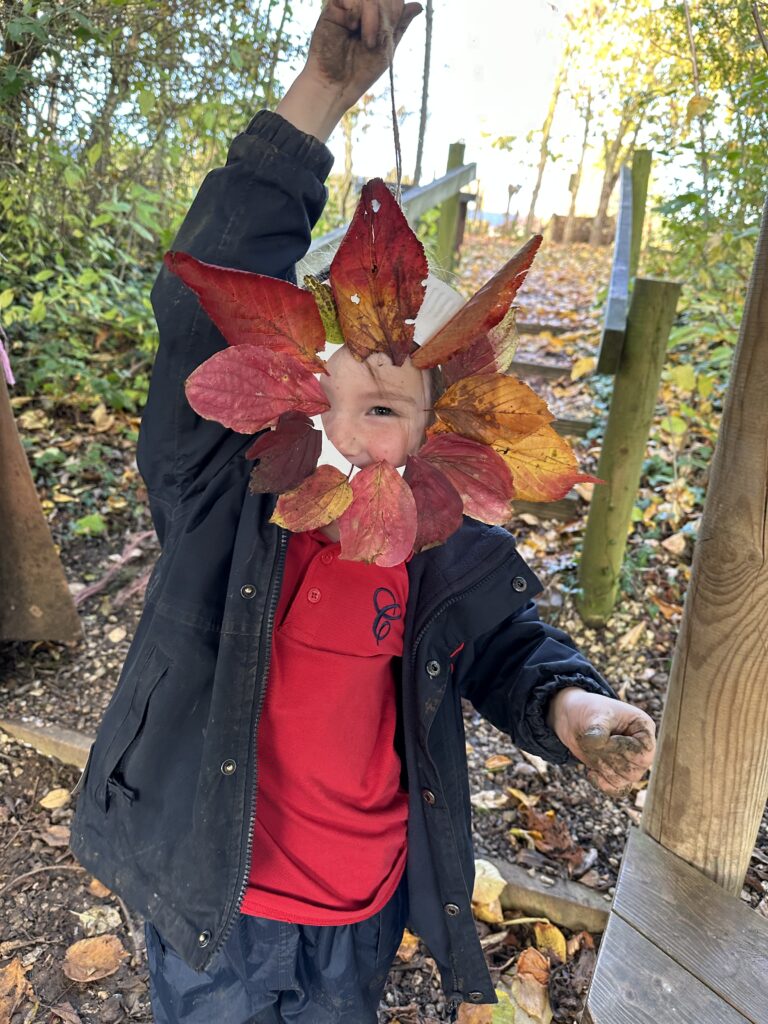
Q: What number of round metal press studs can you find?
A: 8